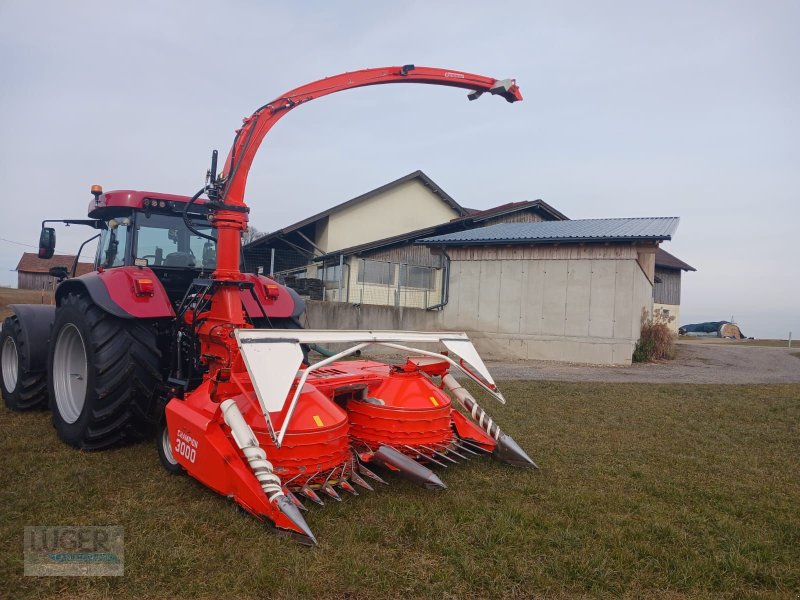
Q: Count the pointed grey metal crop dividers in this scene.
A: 3